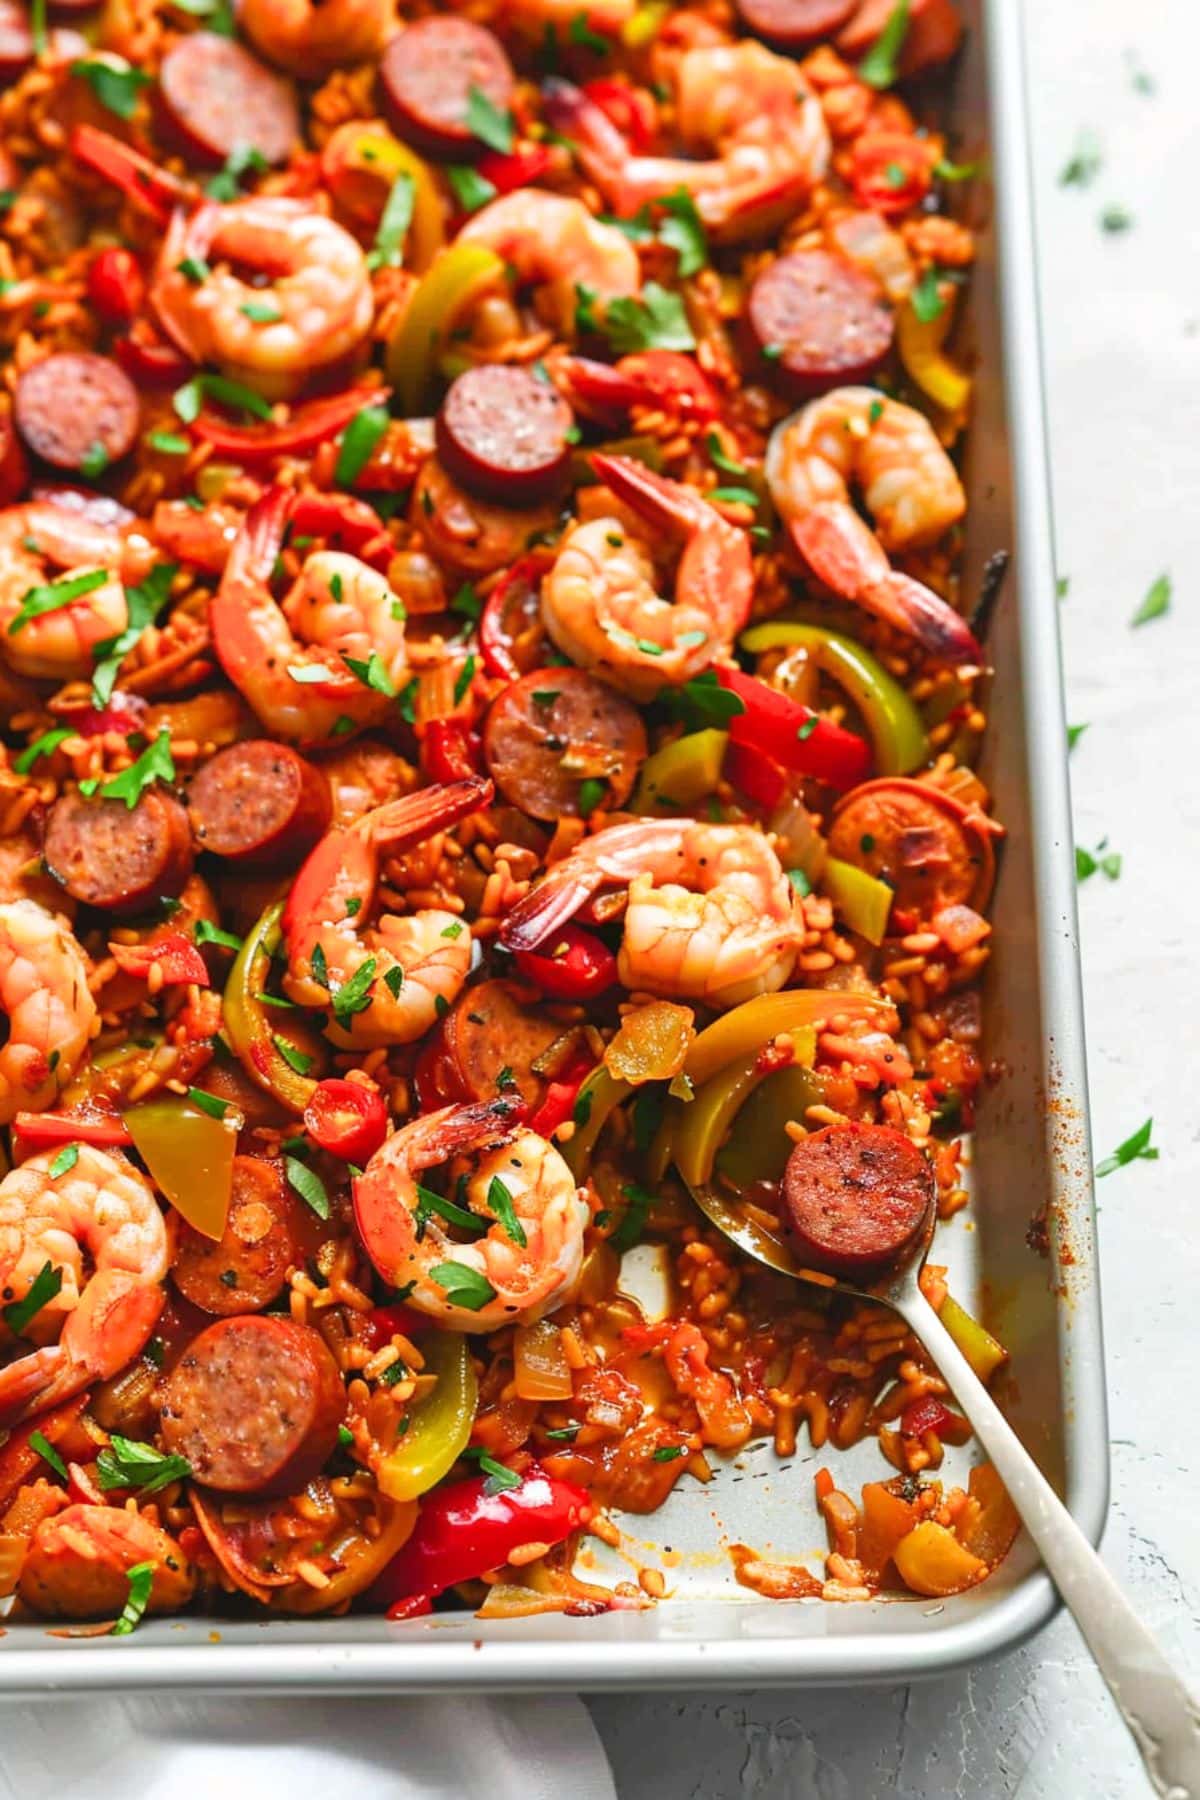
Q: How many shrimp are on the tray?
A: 13